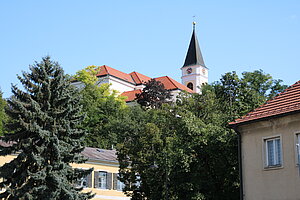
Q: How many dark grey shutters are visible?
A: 4